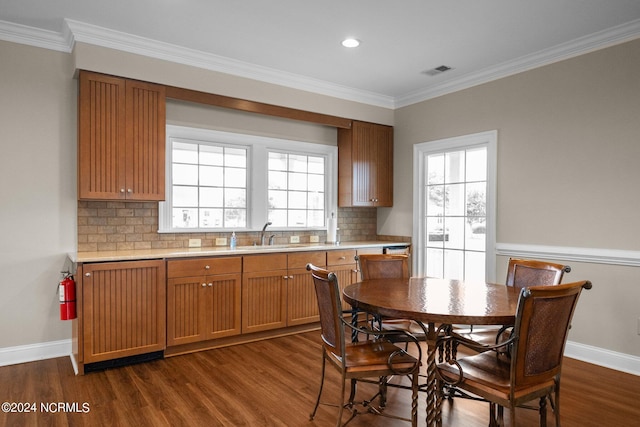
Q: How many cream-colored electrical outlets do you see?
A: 4